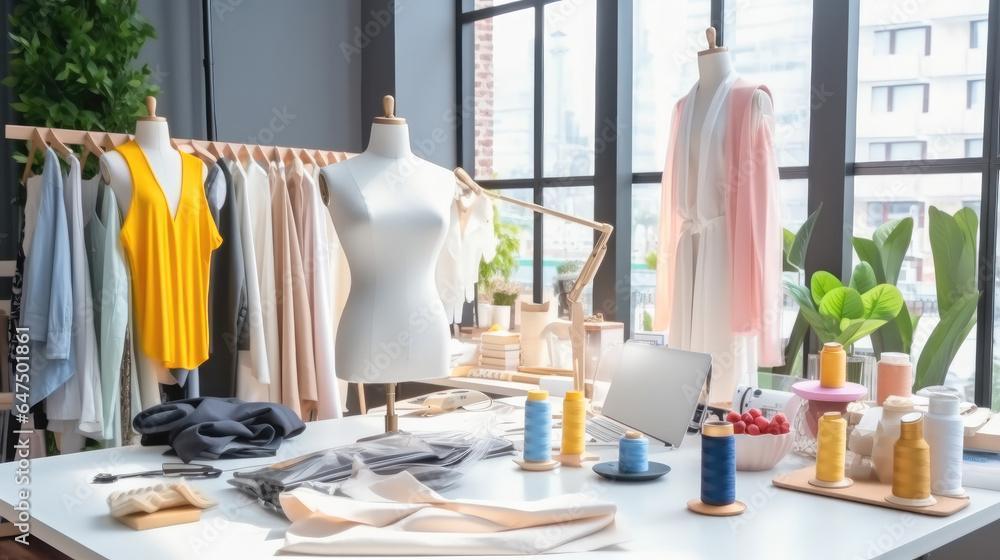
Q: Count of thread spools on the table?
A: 9